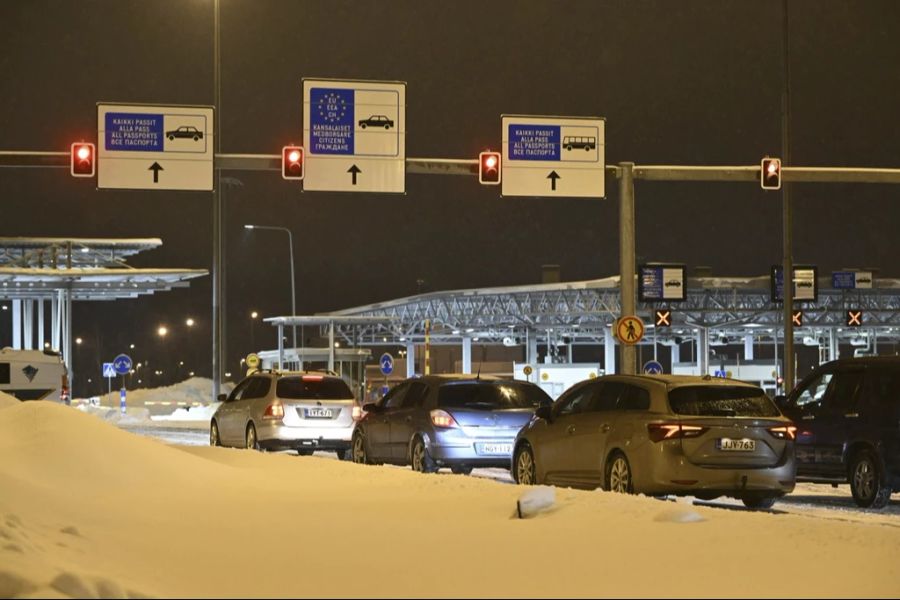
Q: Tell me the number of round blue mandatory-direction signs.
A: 3